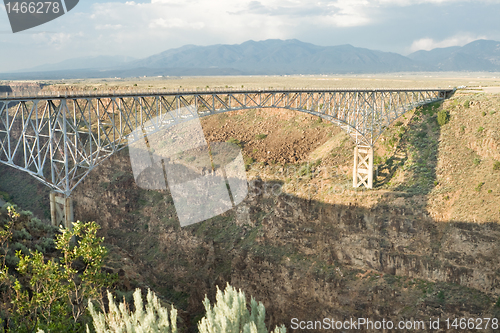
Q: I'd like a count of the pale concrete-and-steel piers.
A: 2